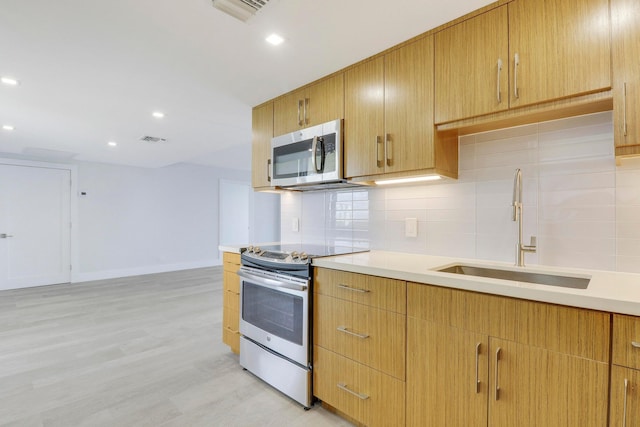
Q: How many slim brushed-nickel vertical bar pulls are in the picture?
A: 11